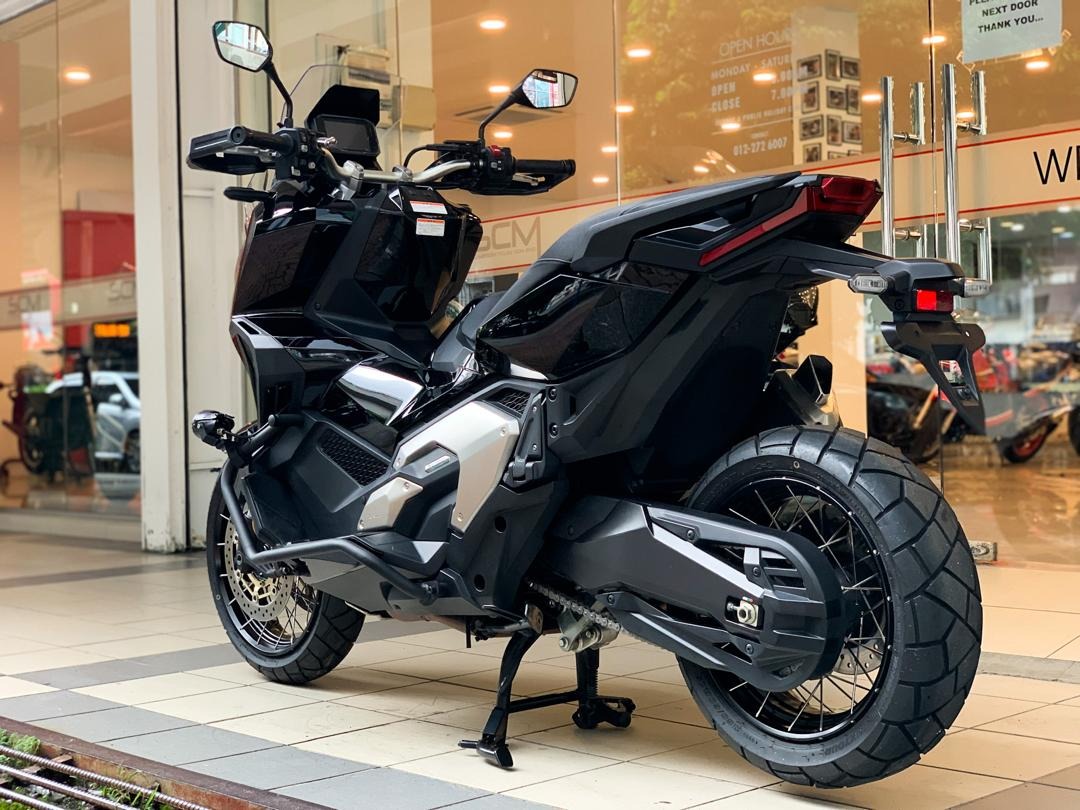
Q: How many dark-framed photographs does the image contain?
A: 12